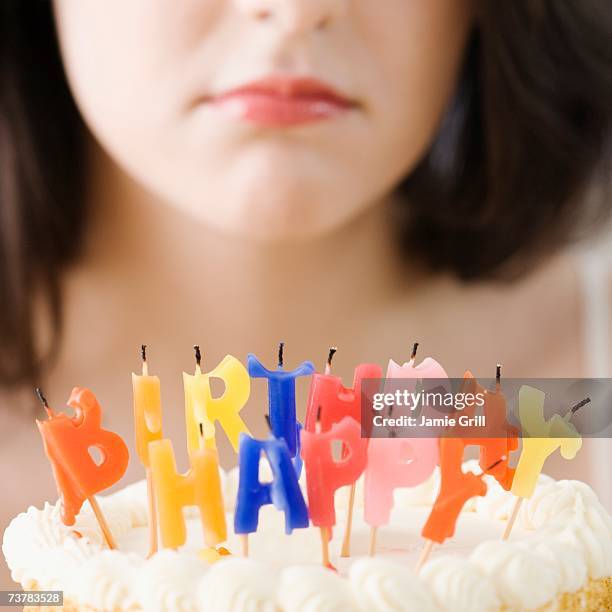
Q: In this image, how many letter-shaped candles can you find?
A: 13